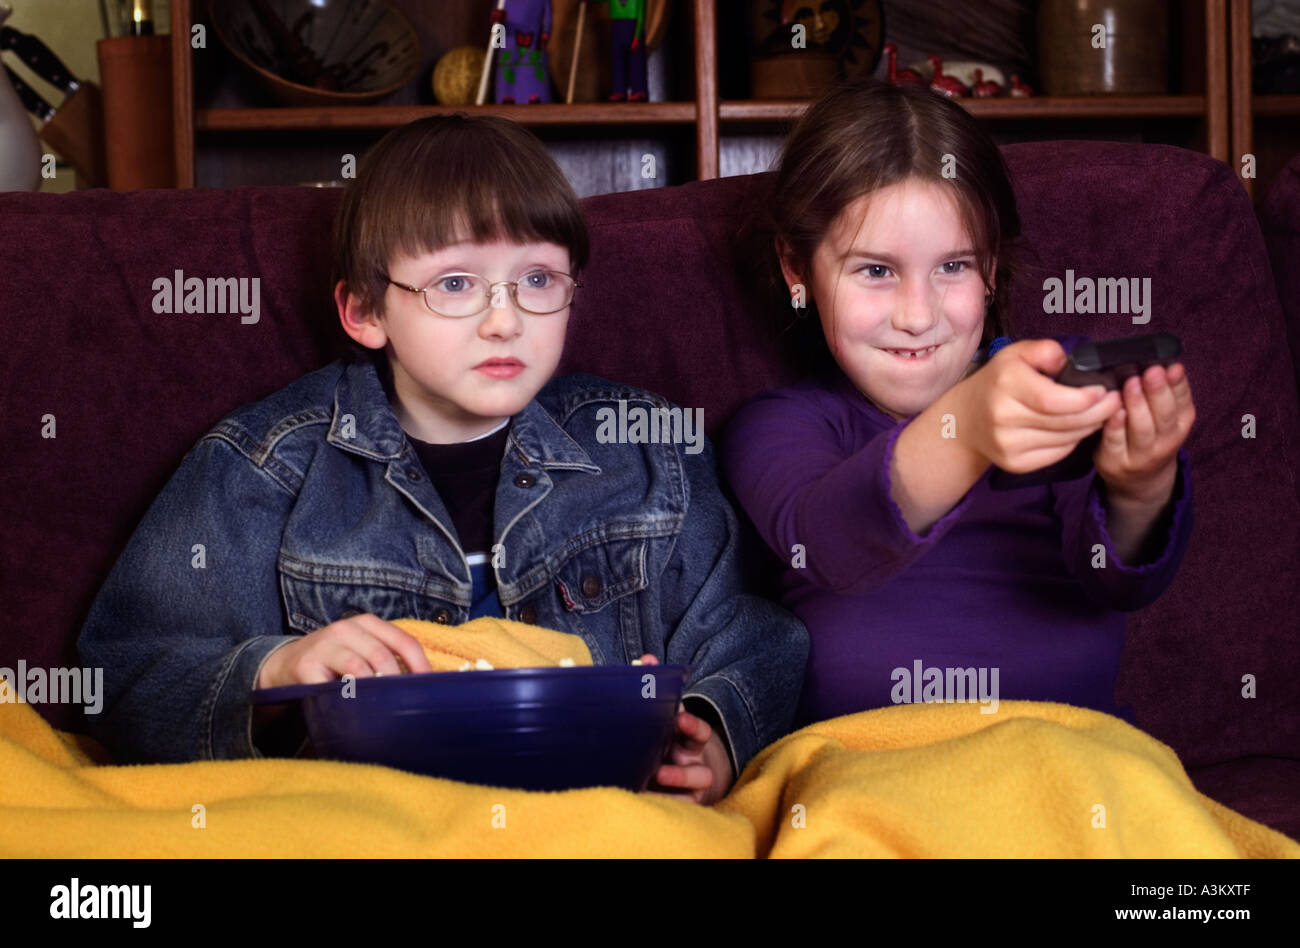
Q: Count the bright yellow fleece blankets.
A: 1